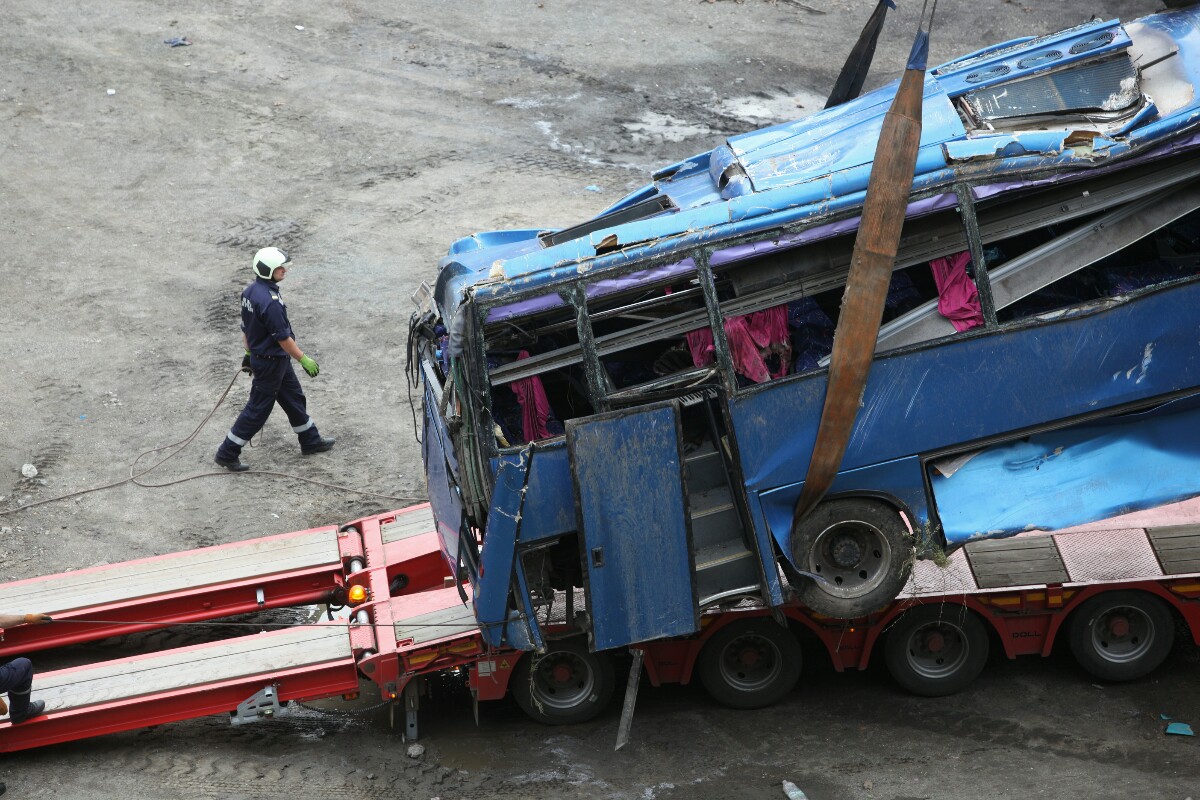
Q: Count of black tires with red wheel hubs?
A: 4